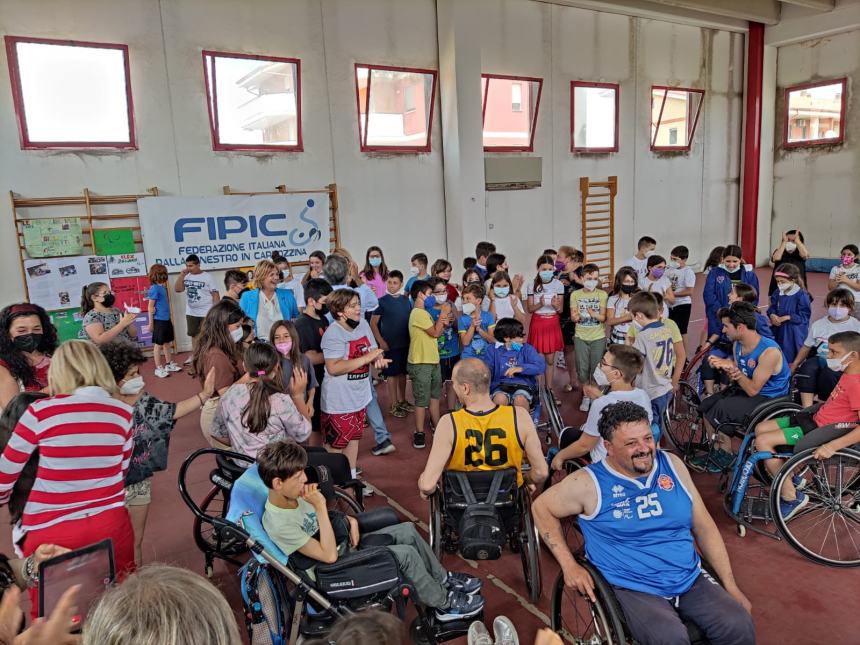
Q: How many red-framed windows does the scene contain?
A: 7